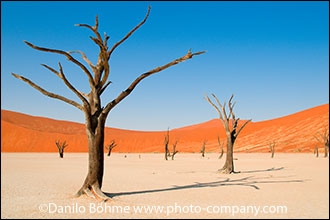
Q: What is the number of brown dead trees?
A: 11